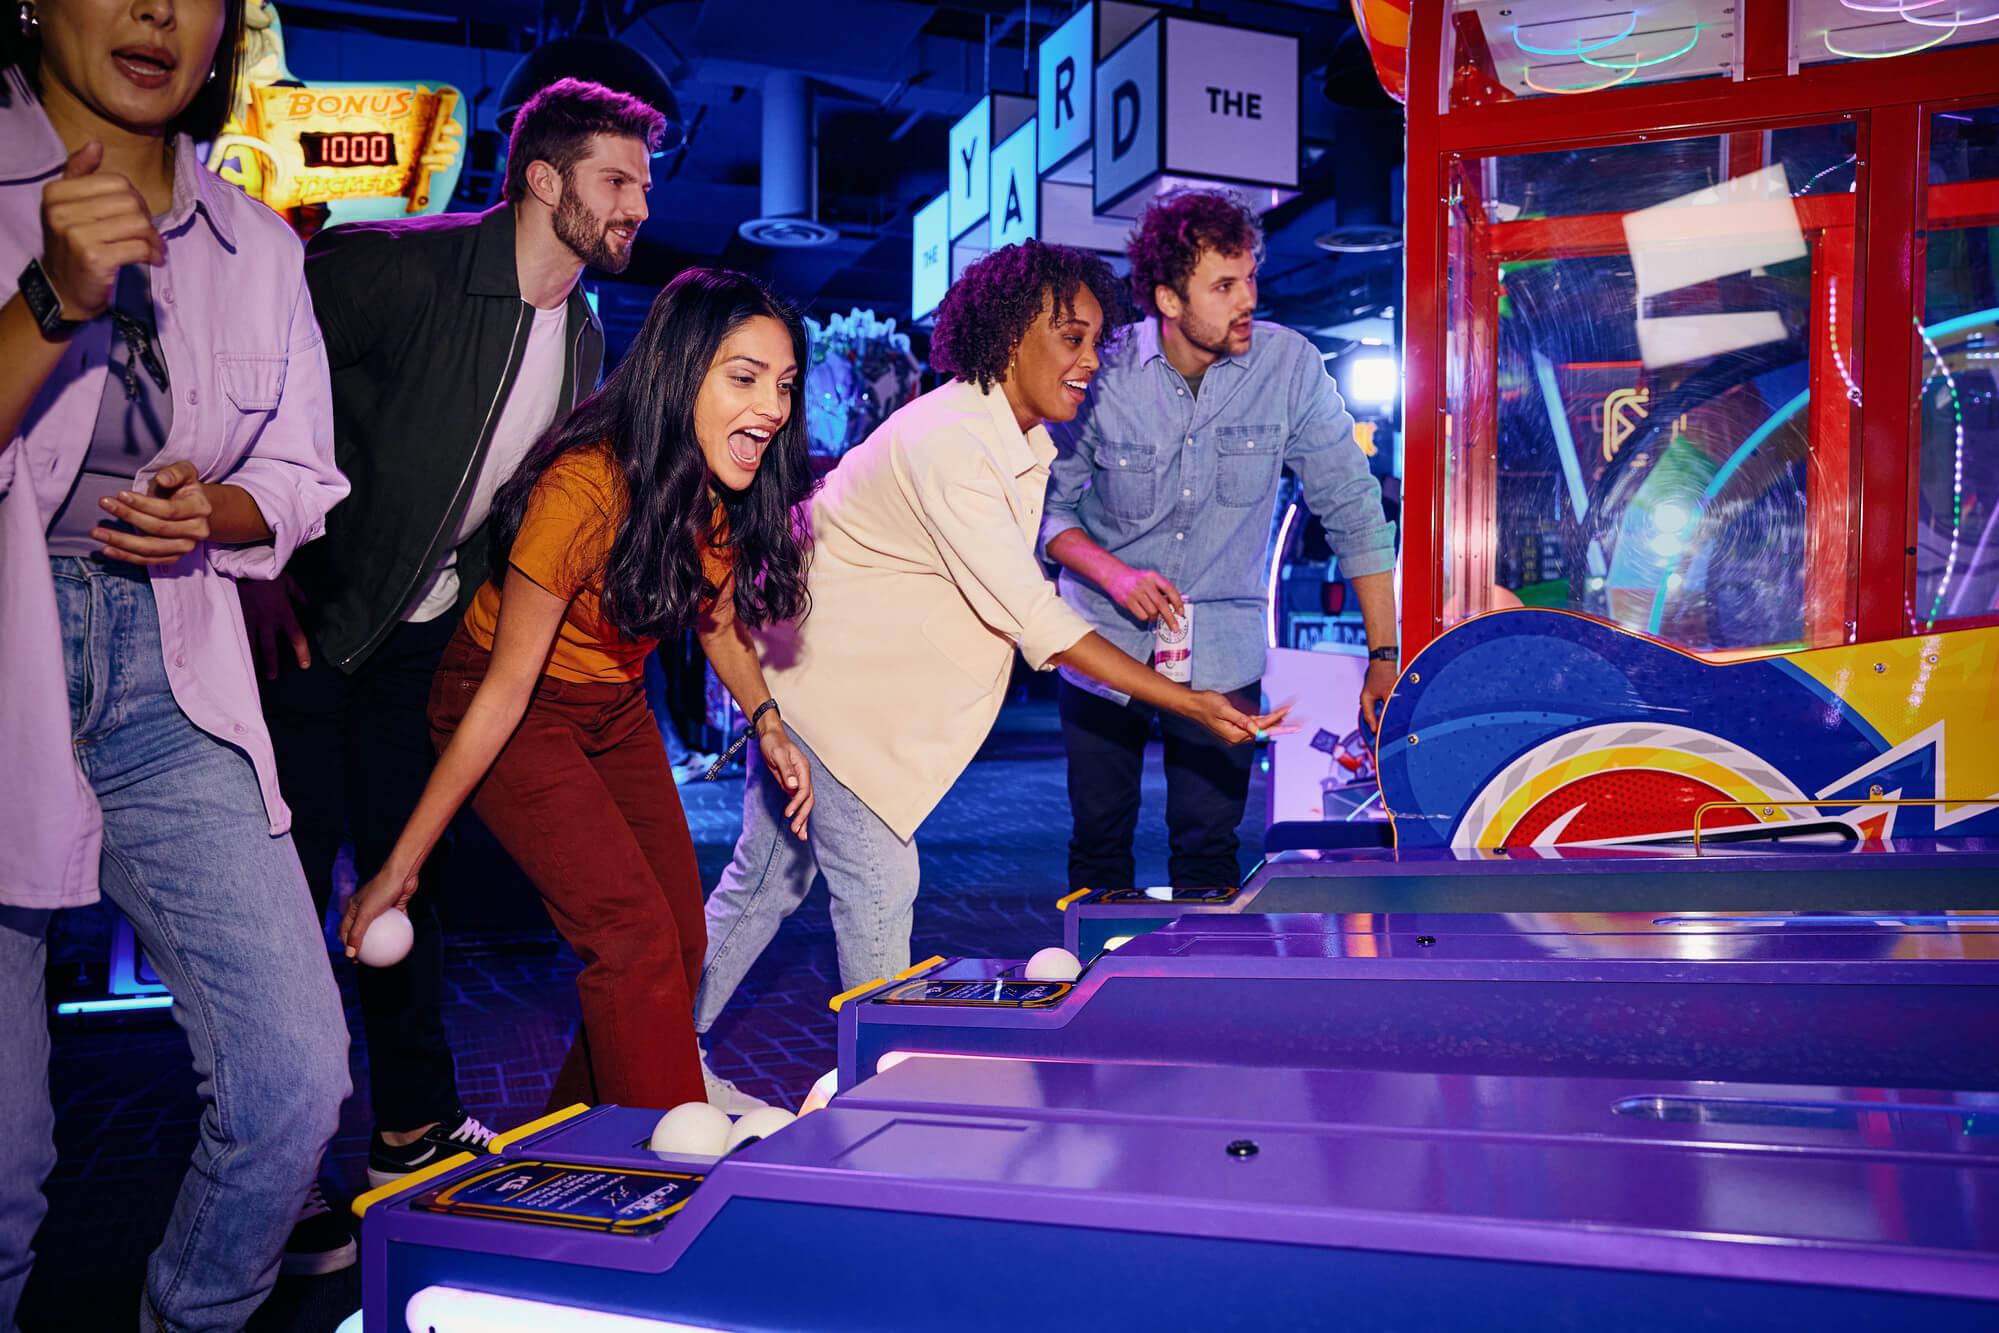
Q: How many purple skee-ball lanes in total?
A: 3